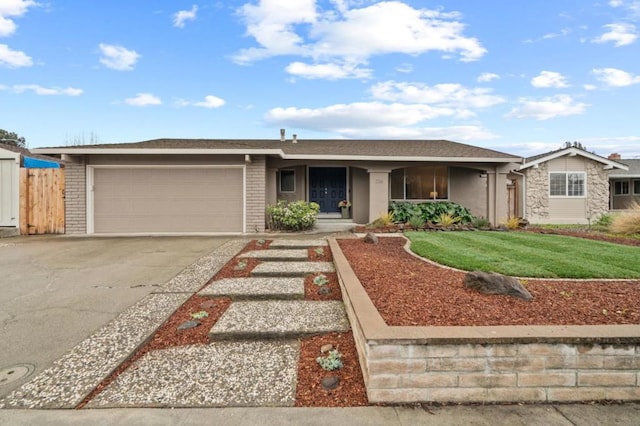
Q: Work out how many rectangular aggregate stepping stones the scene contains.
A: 6